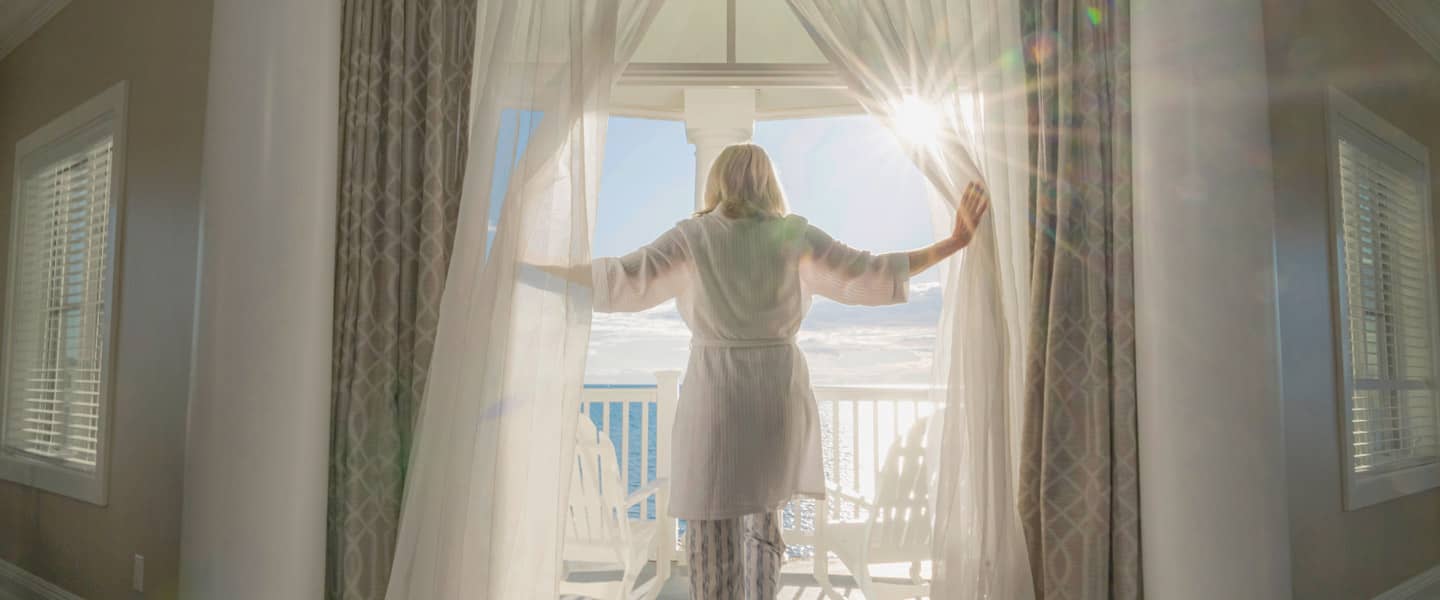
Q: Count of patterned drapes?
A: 2